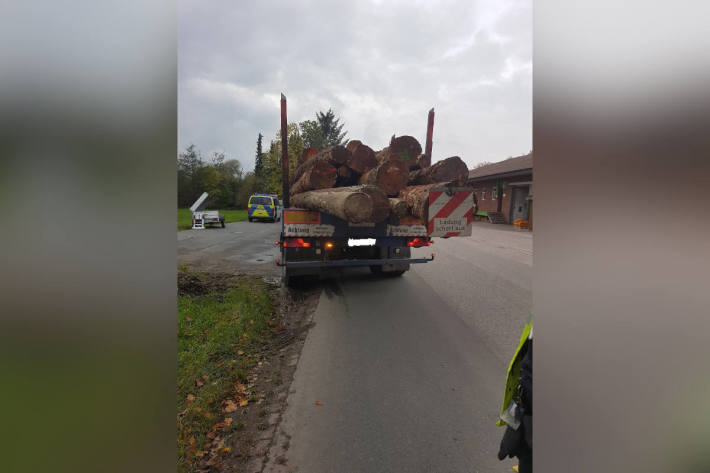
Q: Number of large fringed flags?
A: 0